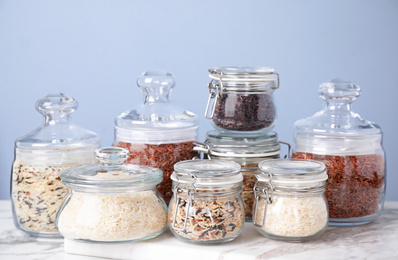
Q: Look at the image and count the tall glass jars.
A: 3